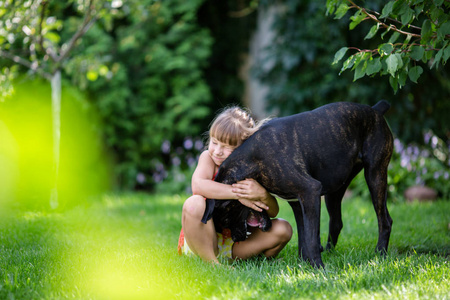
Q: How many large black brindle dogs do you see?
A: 1